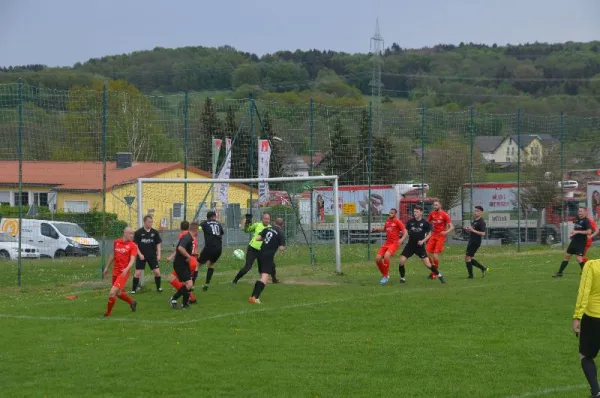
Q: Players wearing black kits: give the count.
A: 7